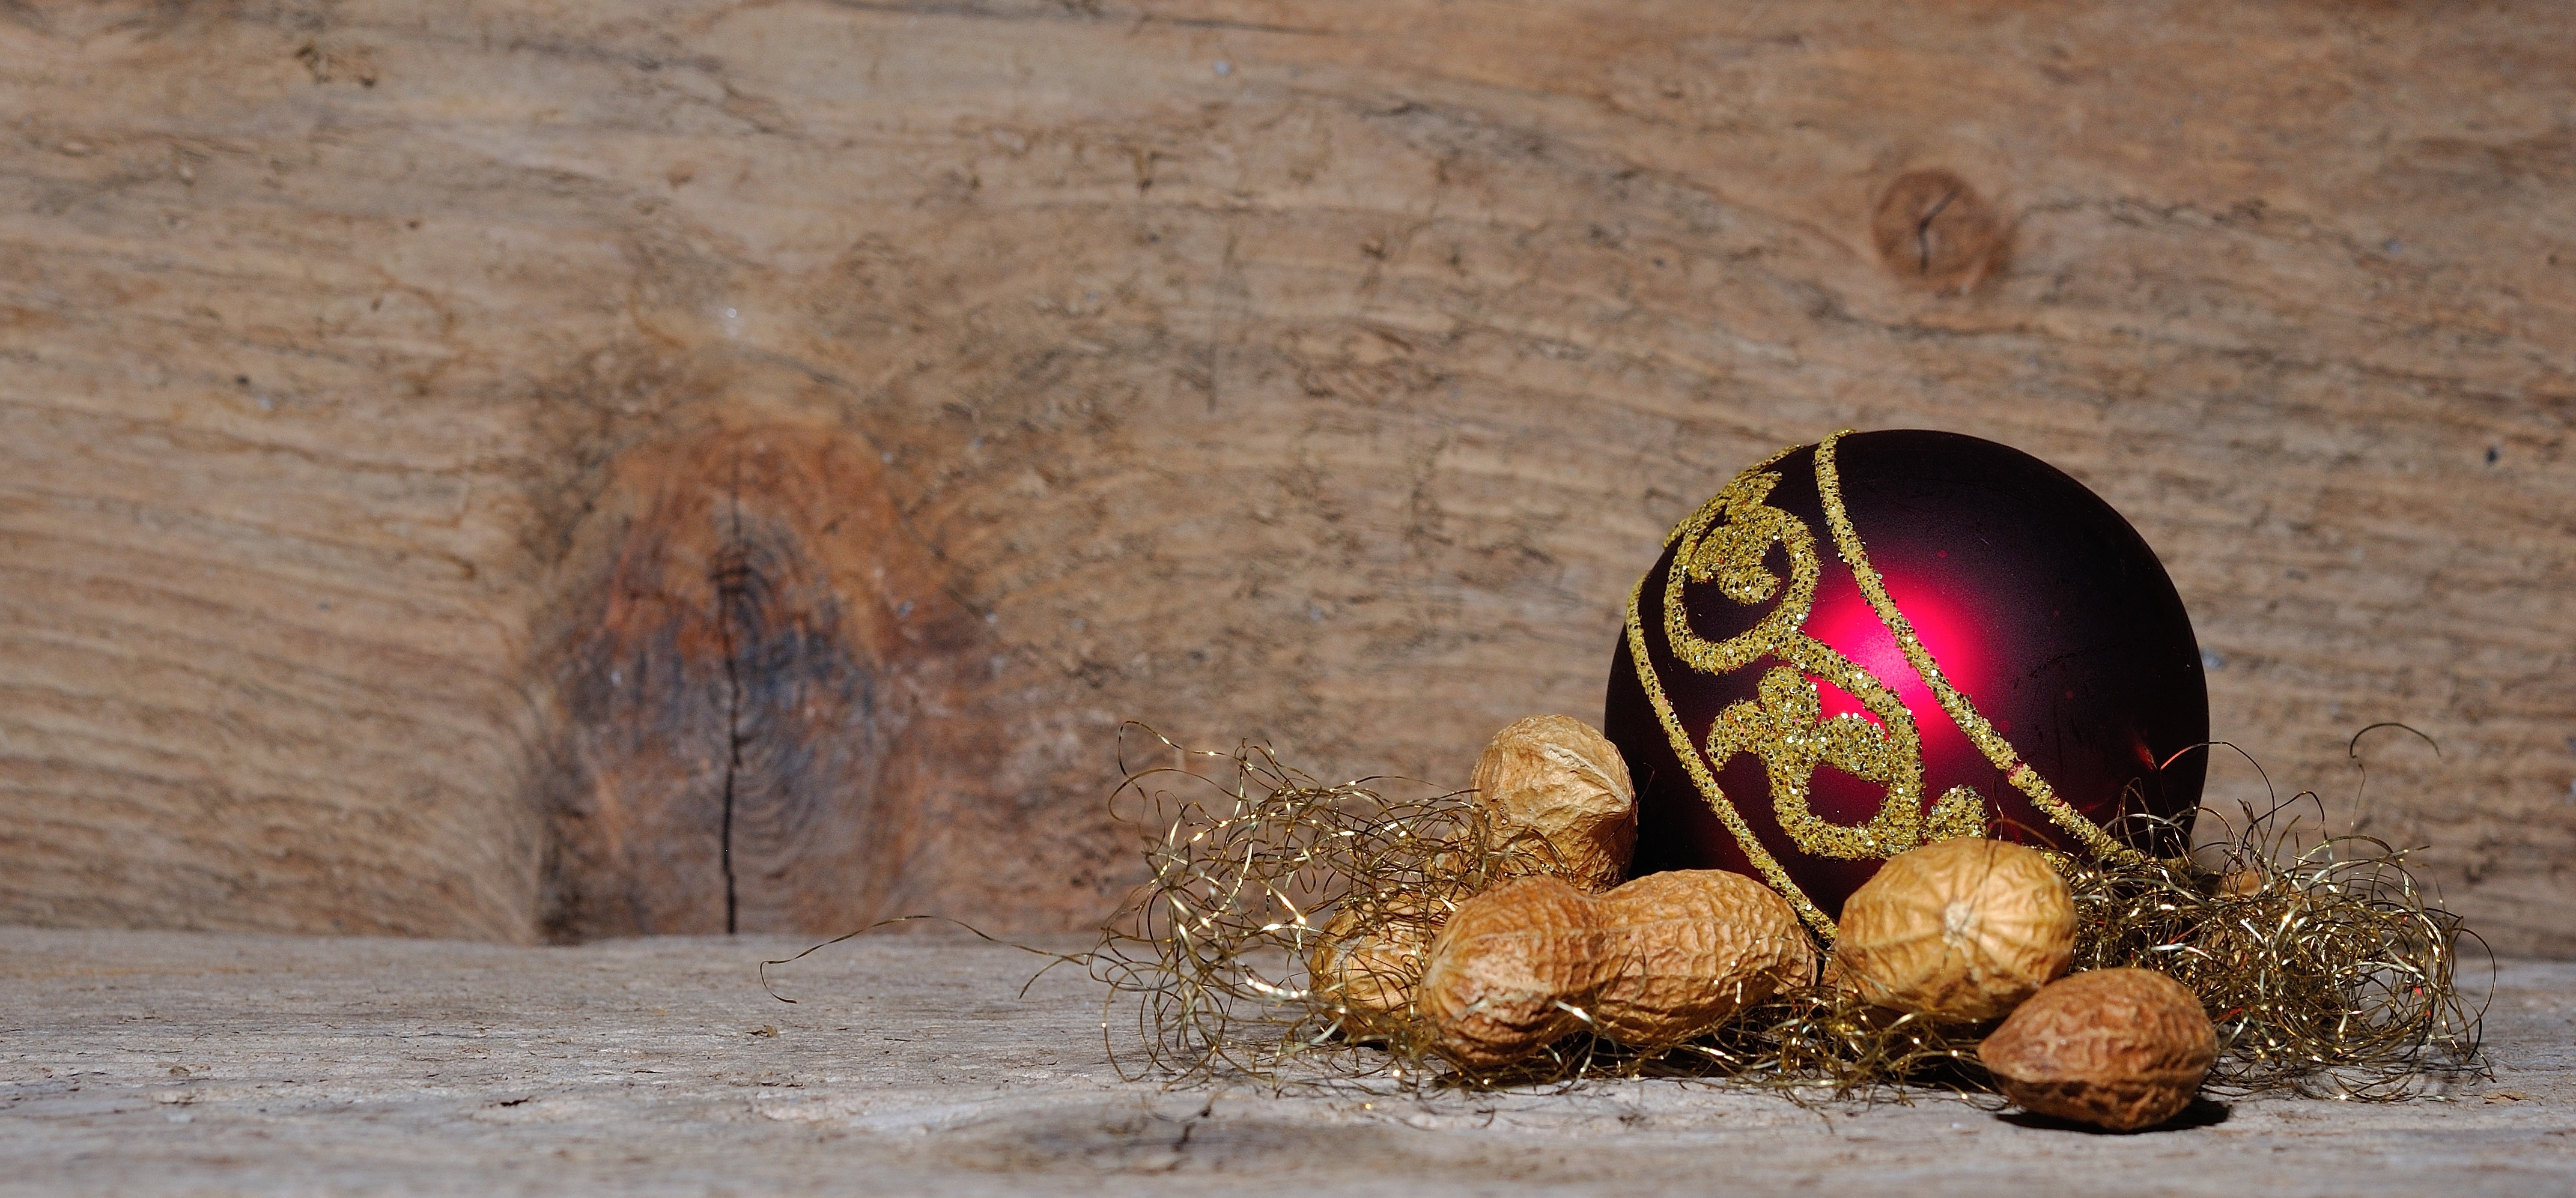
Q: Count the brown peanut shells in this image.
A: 5